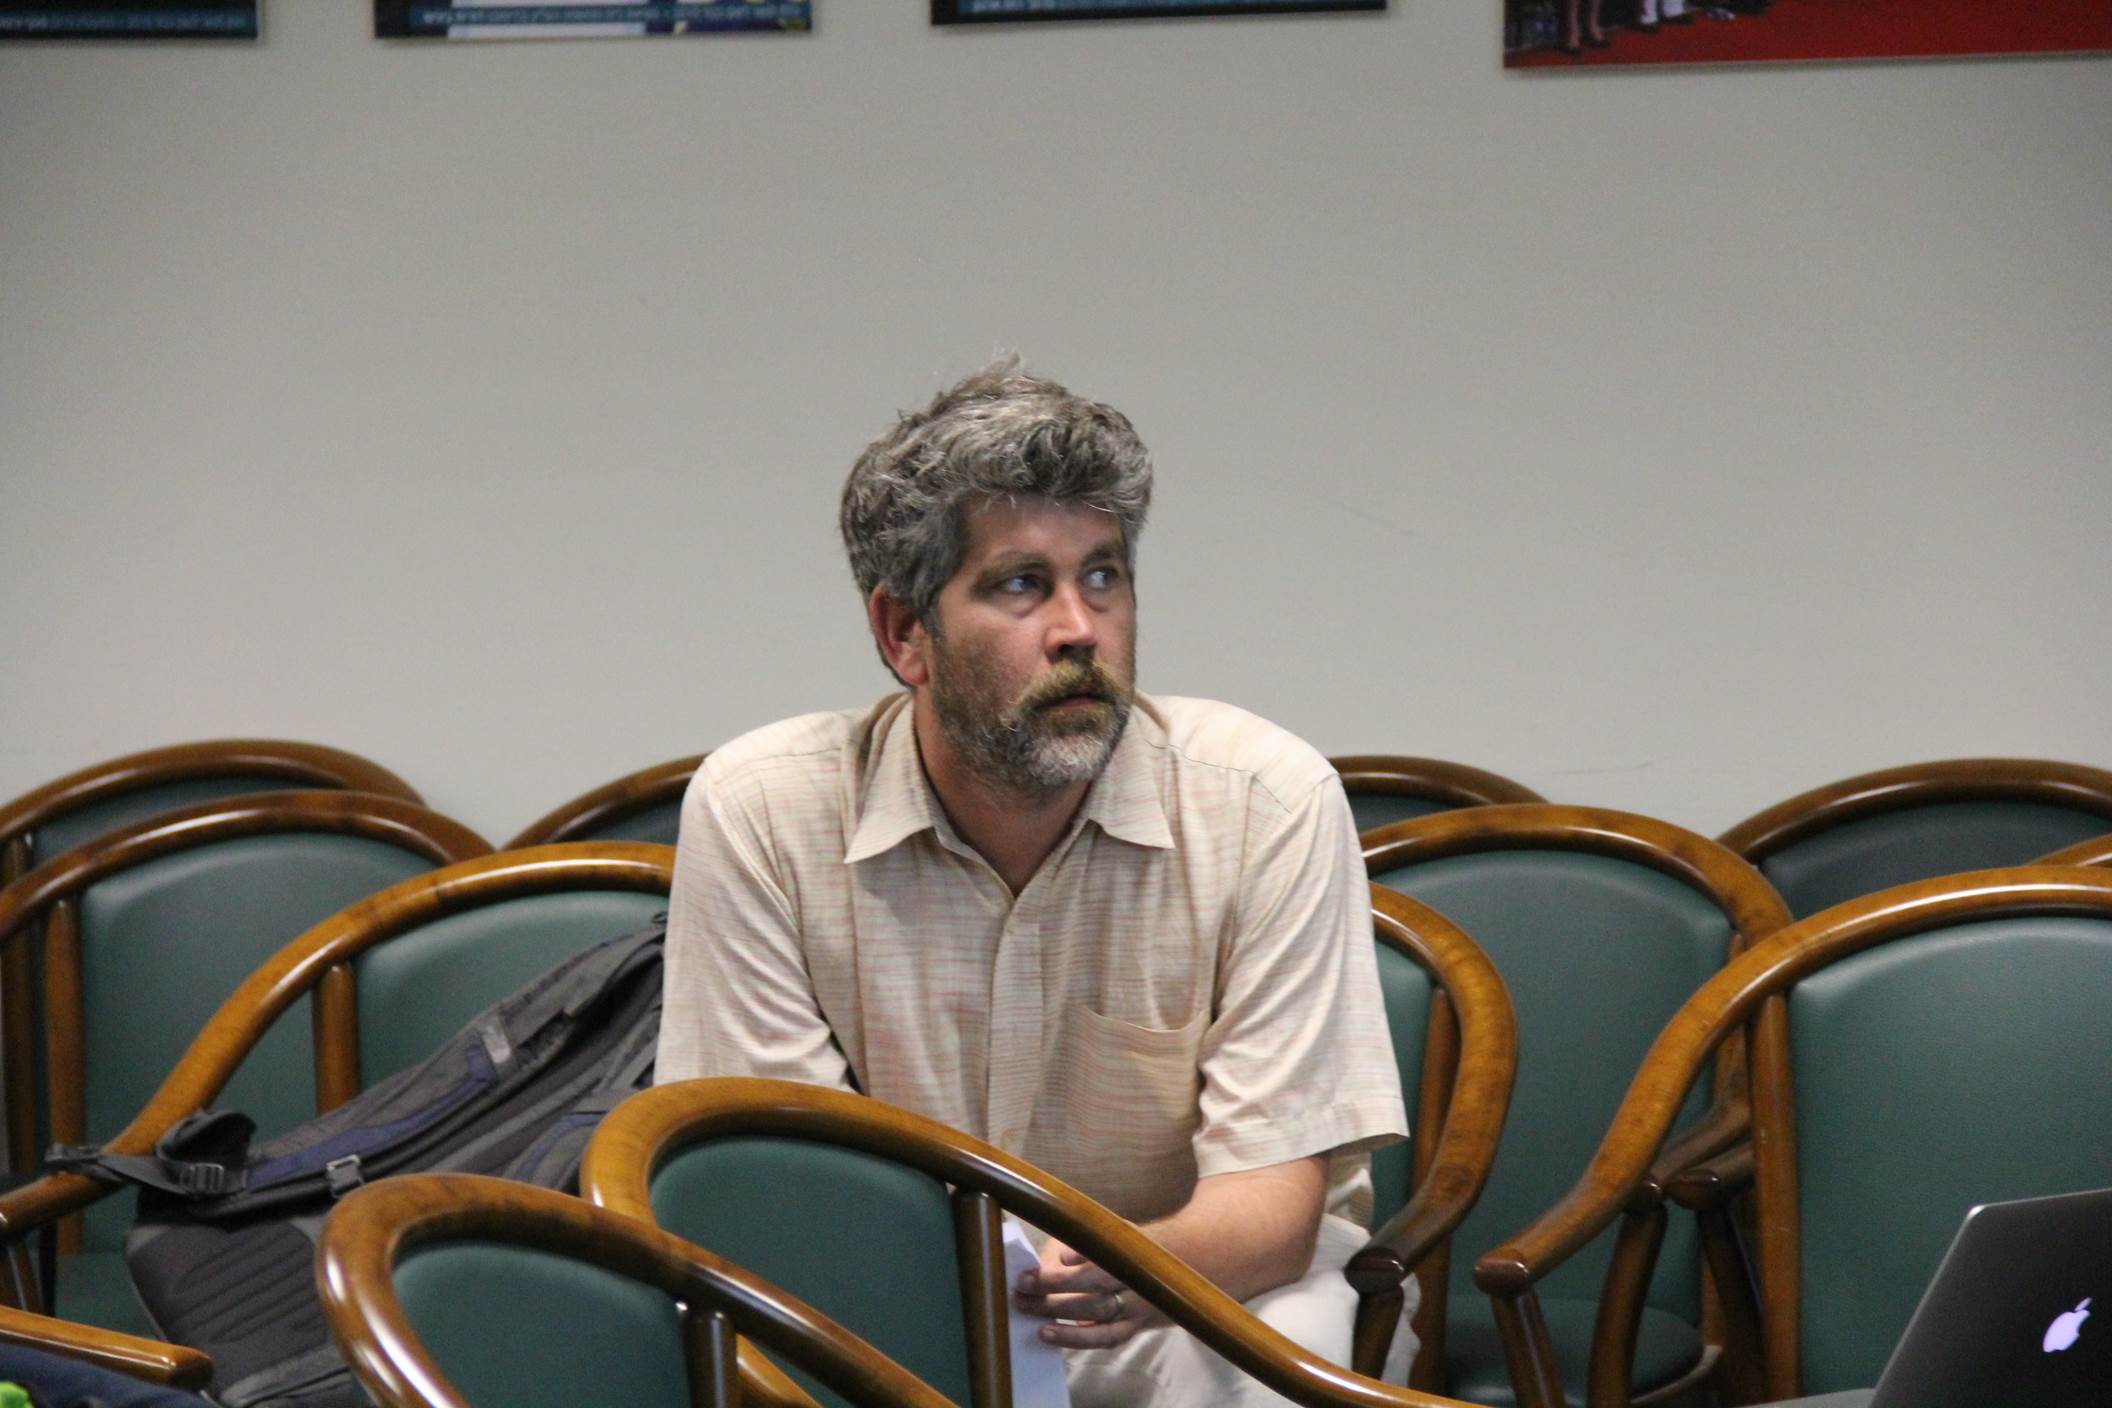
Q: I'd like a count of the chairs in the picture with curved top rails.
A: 12